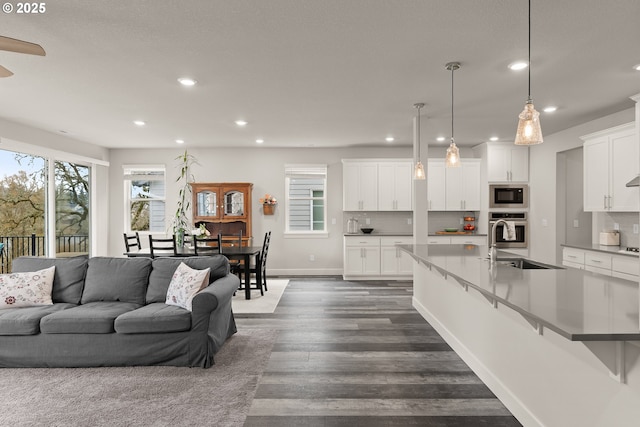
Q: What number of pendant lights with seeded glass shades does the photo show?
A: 3